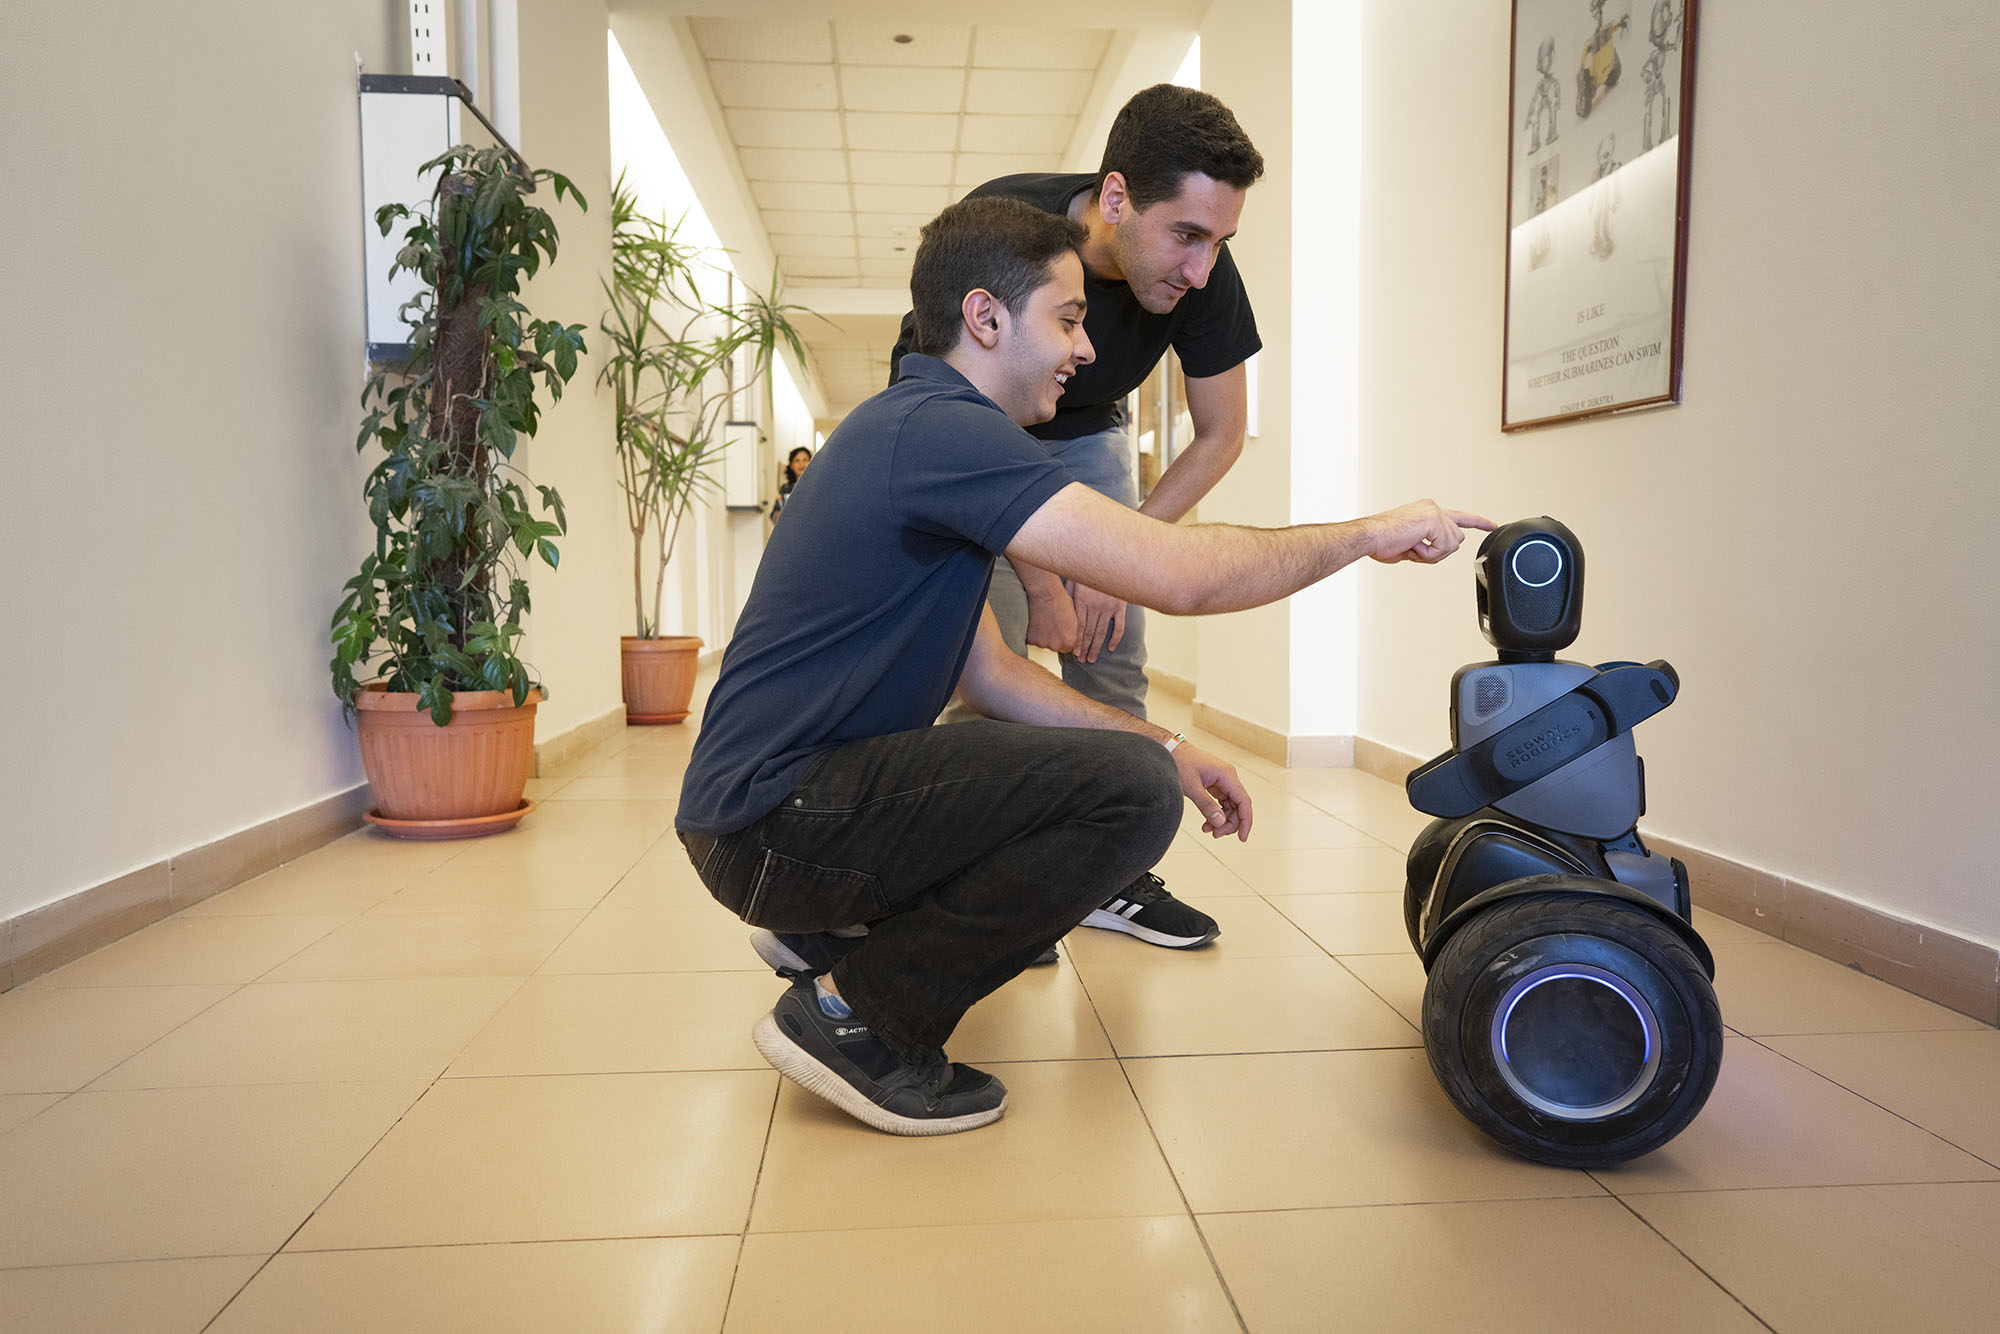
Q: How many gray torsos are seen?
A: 1